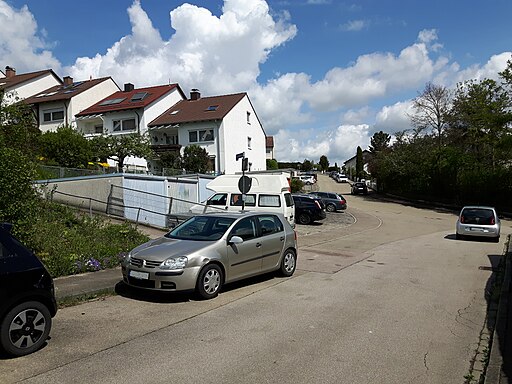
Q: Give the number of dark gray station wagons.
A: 1